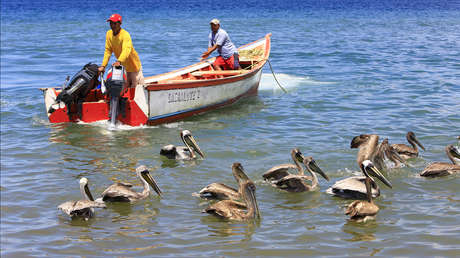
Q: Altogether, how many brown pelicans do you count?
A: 12